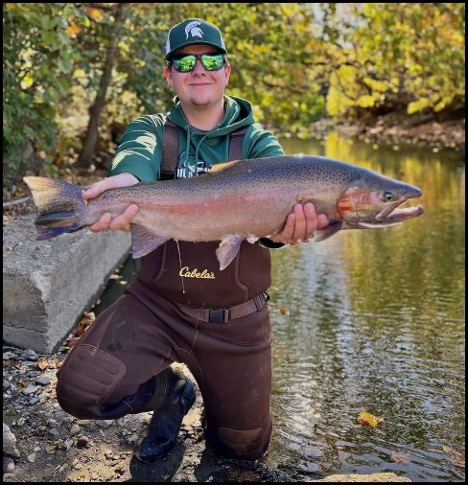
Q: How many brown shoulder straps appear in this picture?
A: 2